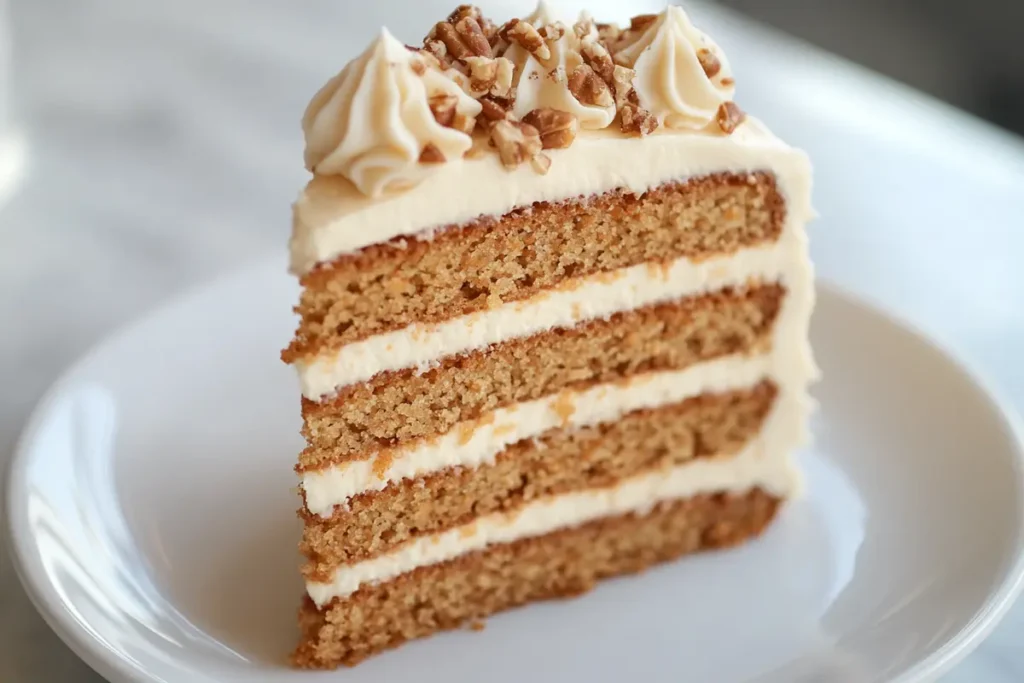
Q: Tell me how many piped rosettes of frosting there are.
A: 3